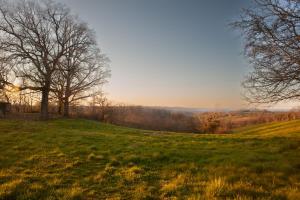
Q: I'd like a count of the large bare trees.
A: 3